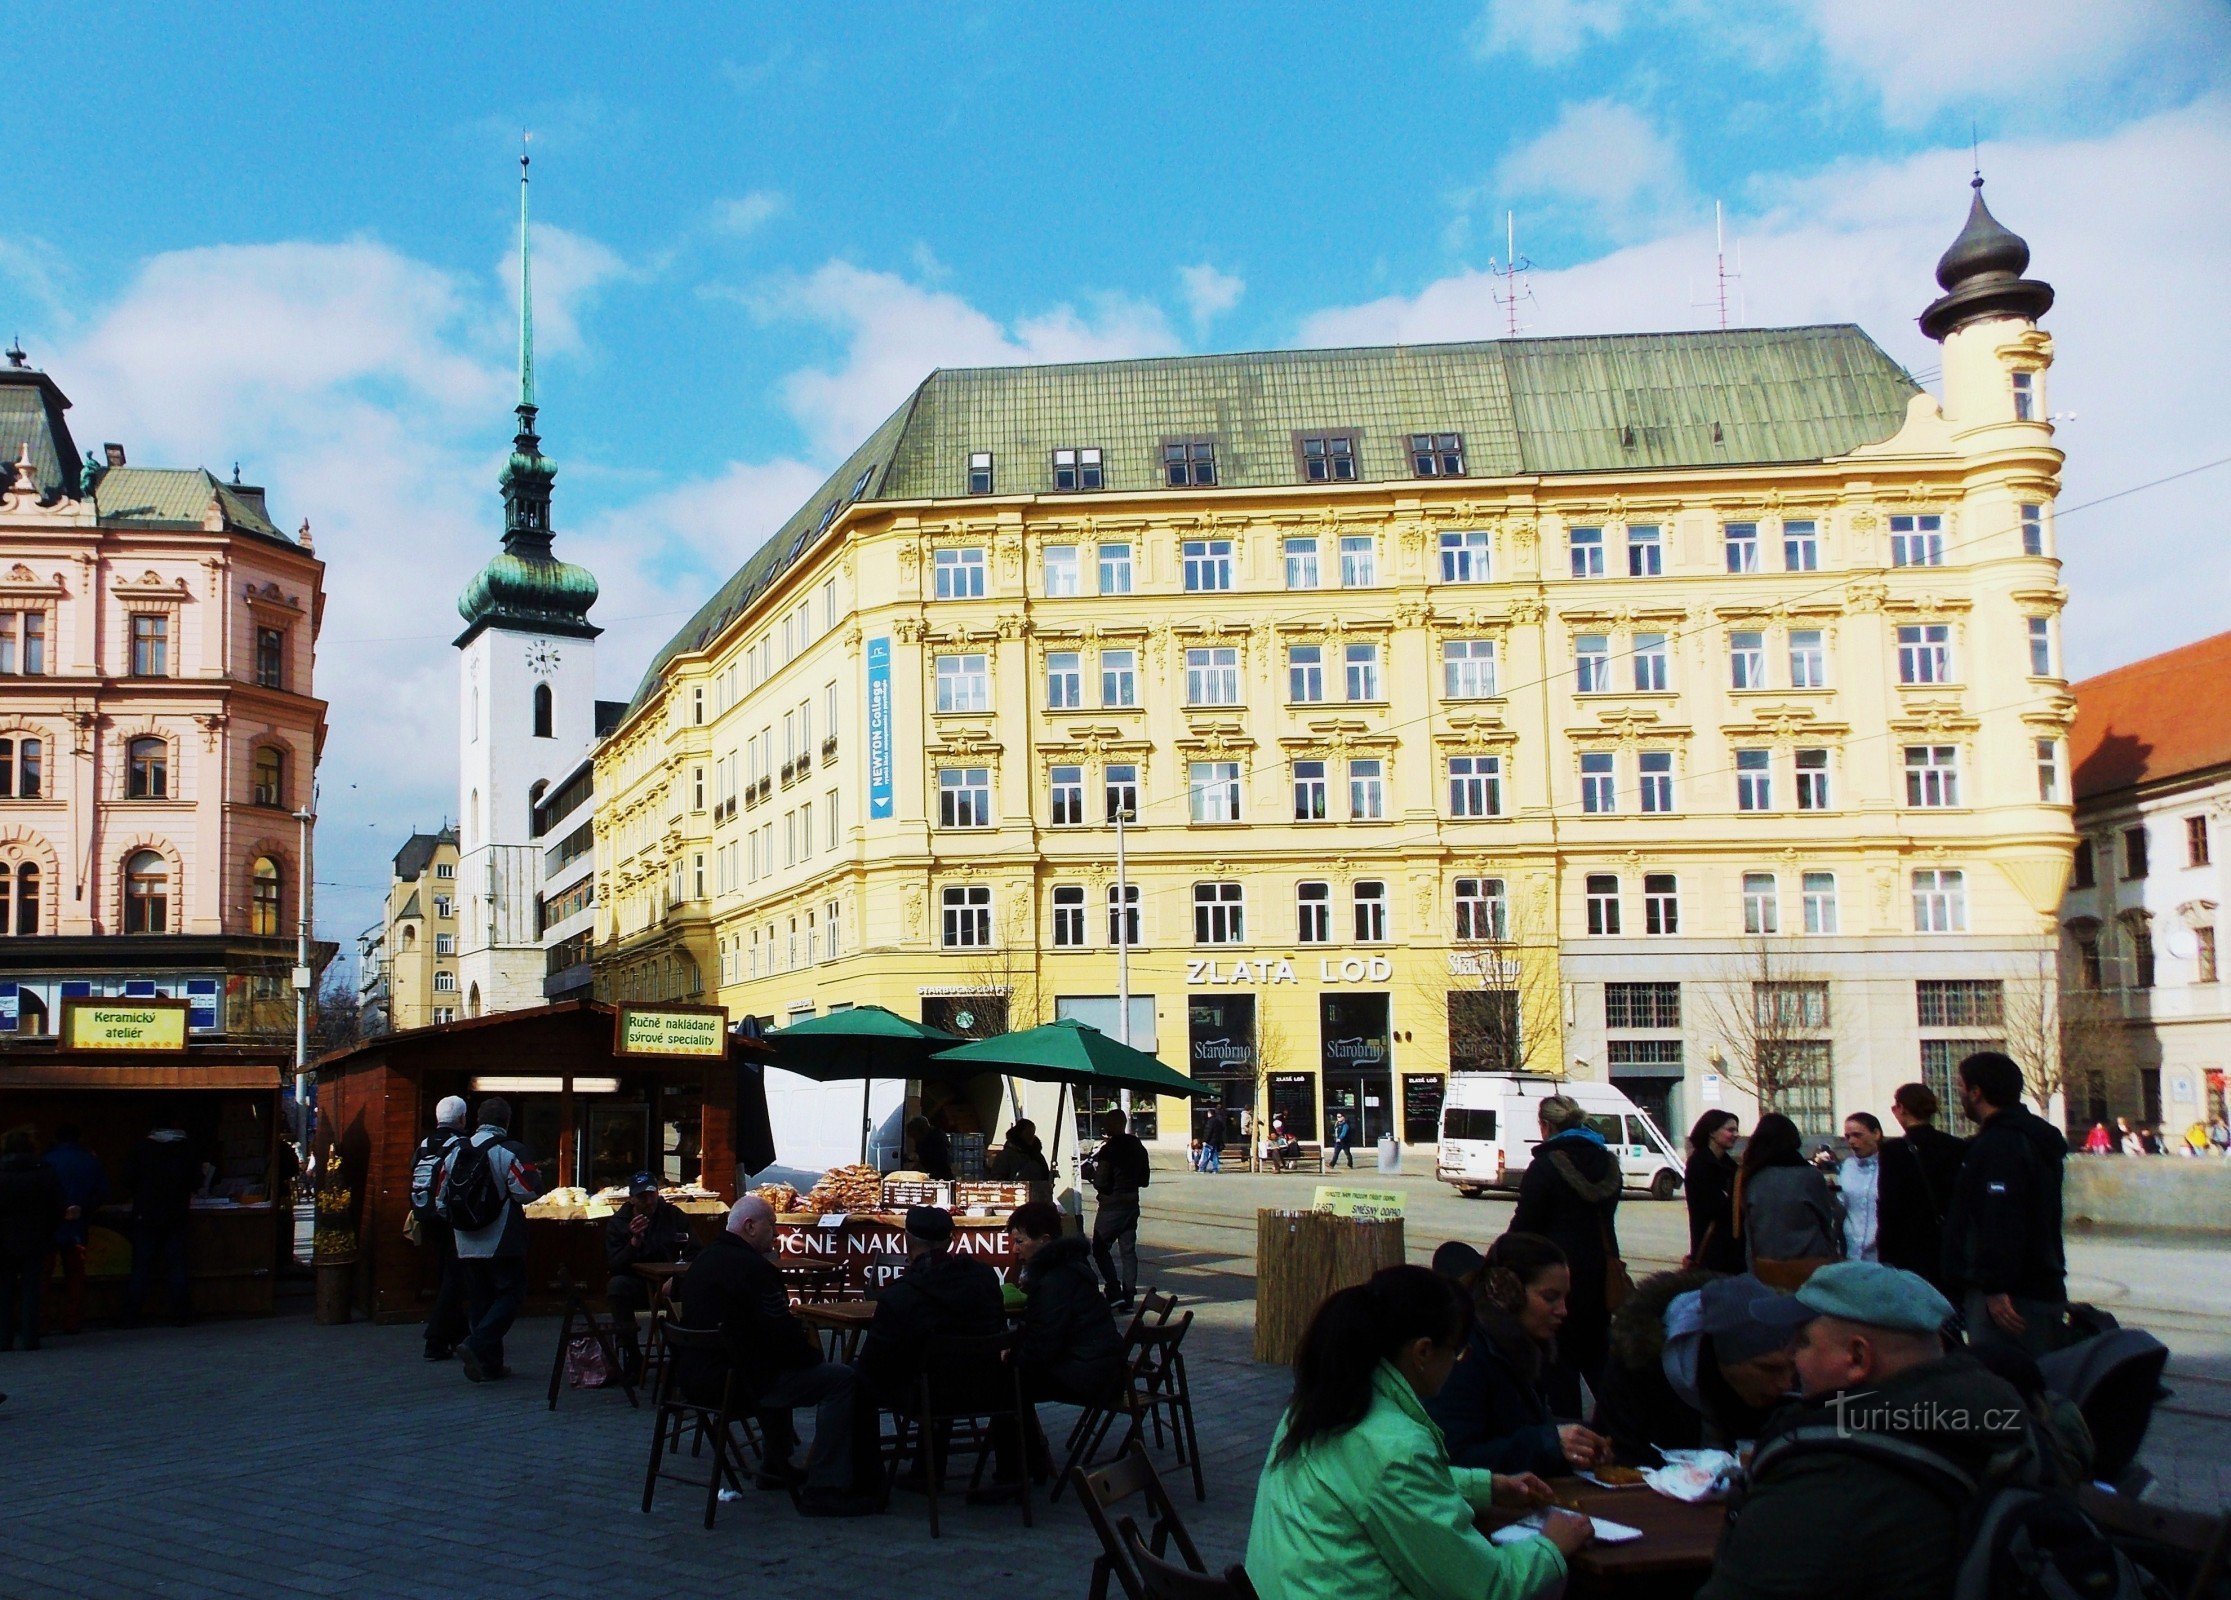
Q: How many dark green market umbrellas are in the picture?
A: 2